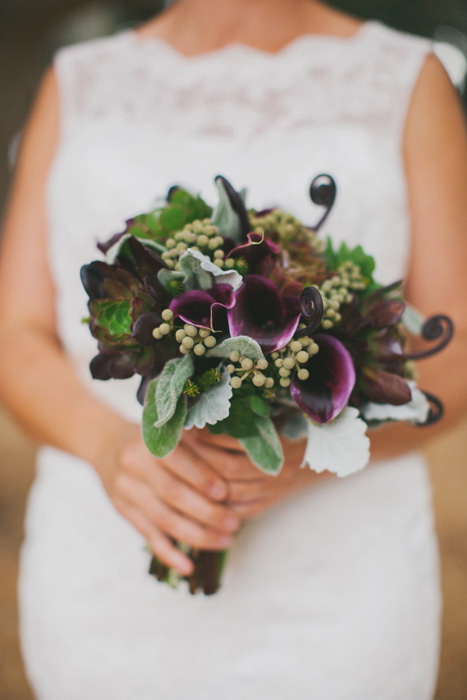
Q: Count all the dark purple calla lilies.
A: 4